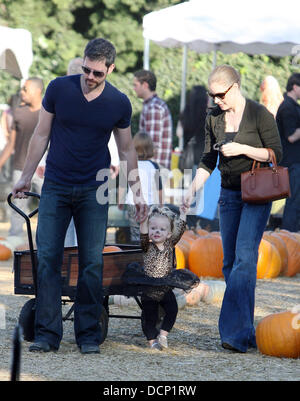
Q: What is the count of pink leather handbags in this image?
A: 0